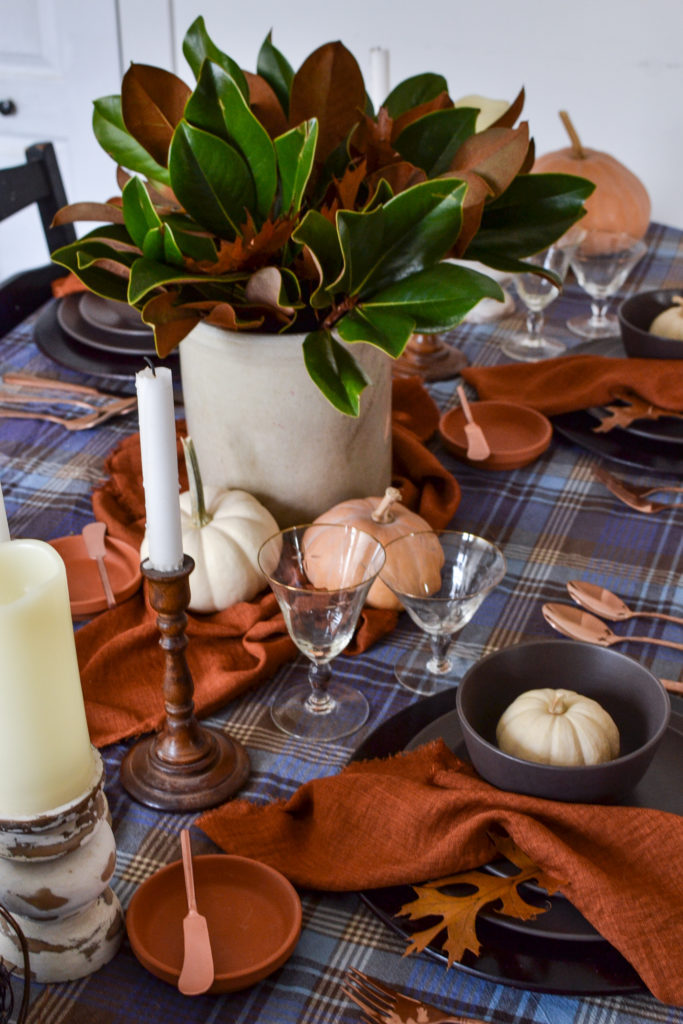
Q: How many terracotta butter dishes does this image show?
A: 3